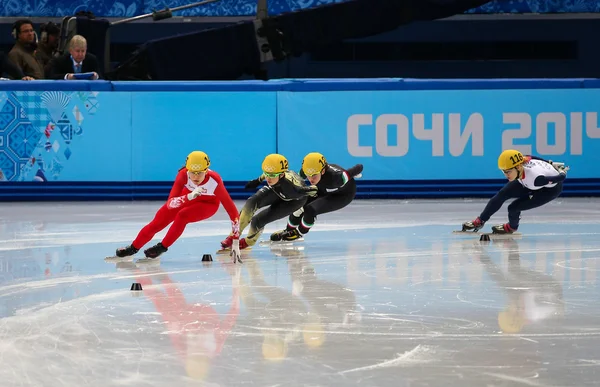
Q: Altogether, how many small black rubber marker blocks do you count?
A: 3